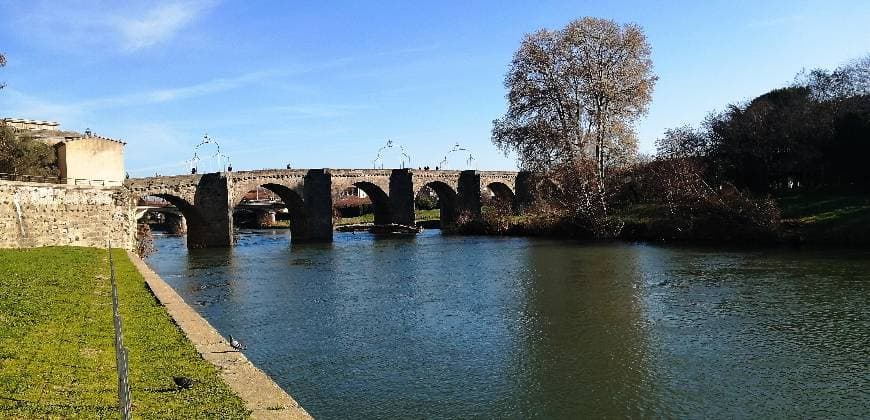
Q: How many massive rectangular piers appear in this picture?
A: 5